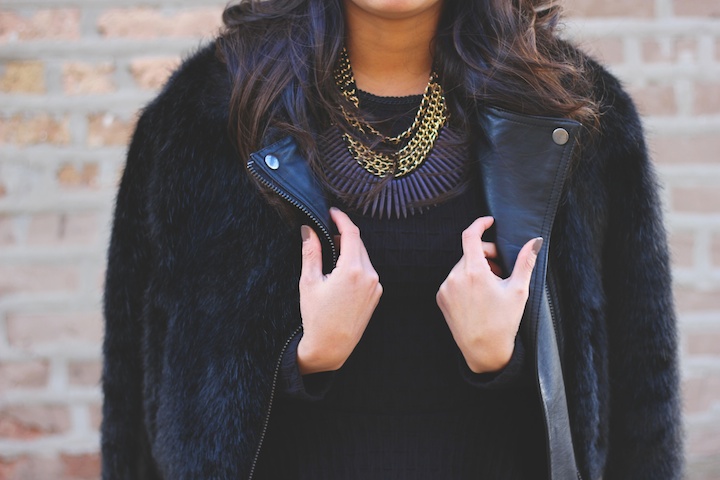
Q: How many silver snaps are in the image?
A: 2